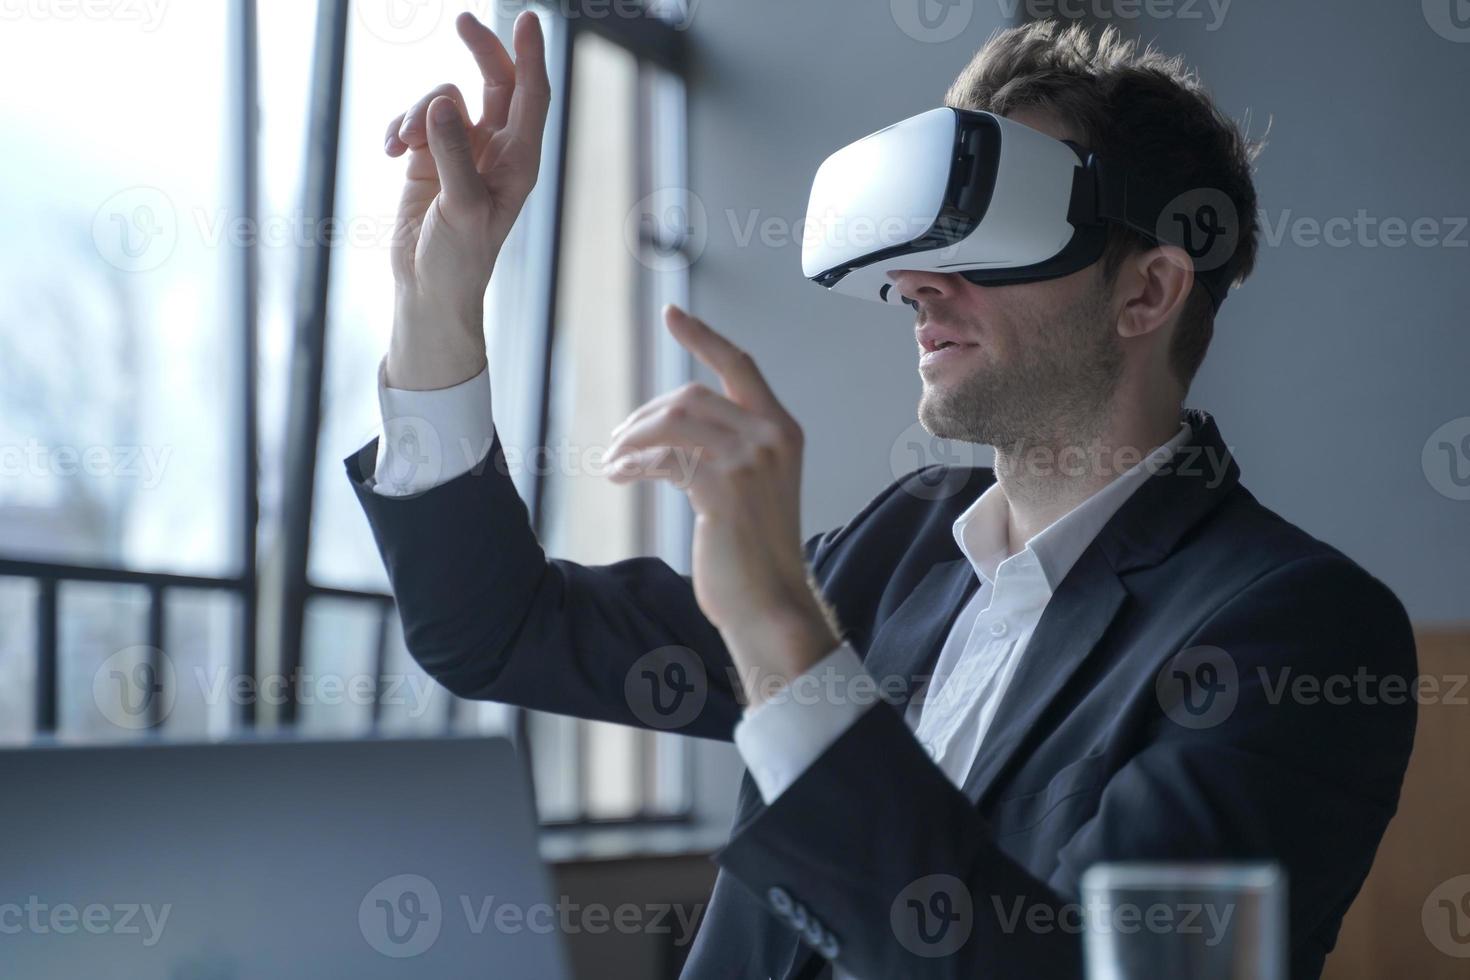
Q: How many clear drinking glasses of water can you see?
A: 1